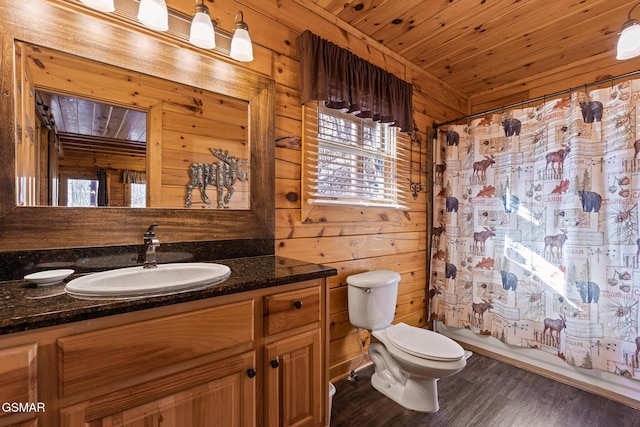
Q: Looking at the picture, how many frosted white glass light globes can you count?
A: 5